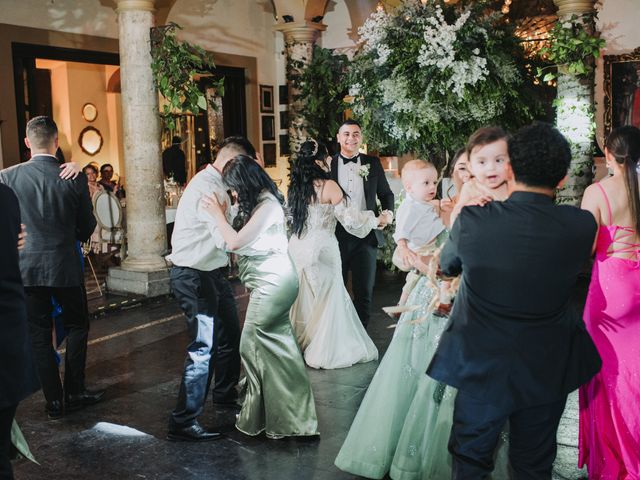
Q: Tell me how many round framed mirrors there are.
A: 2